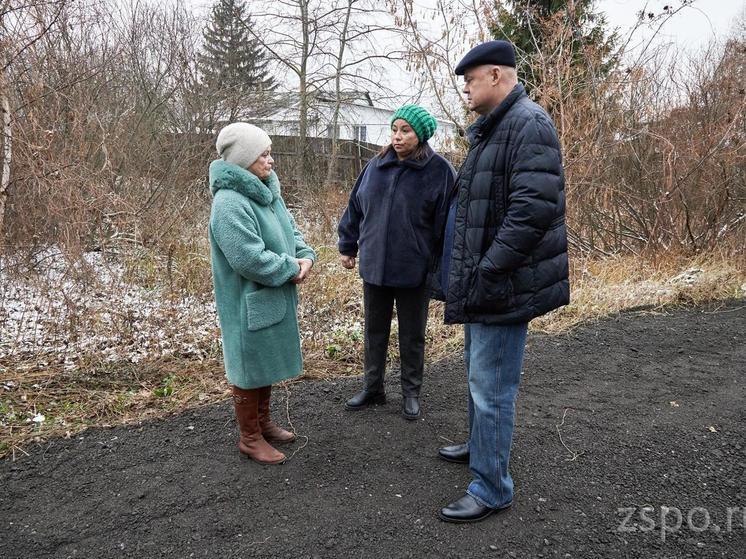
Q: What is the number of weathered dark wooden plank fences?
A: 1